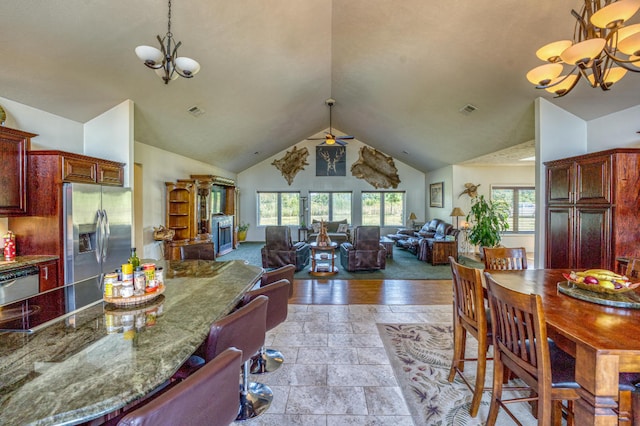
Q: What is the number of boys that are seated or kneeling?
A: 0